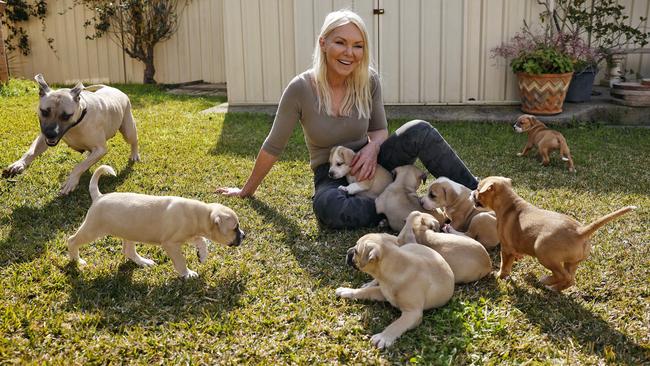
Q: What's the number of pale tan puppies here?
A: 6